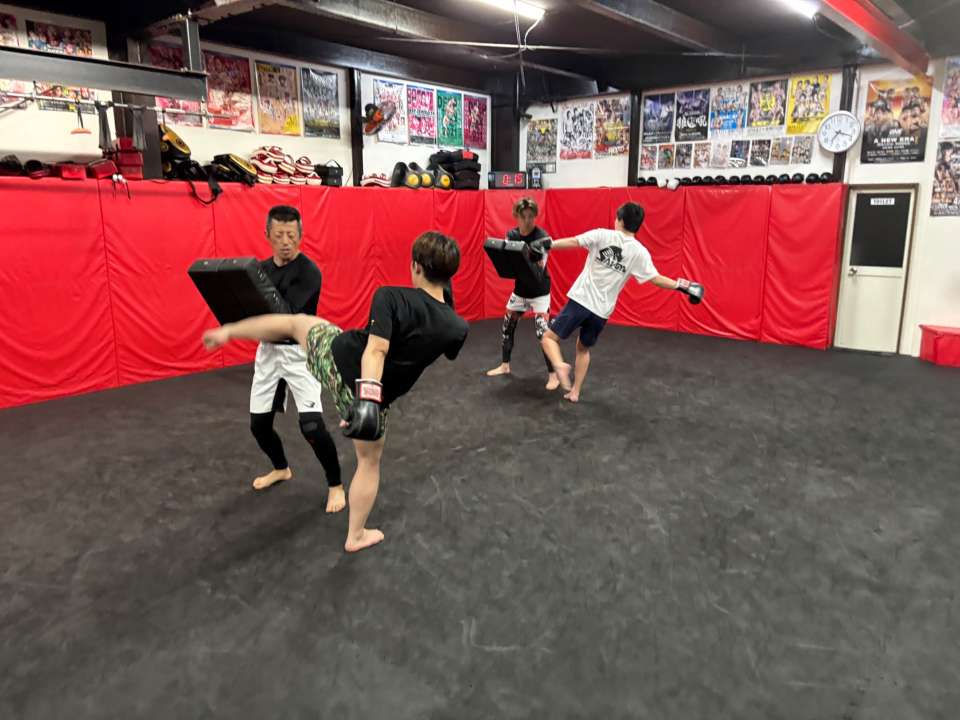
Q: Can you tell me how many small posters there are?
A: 9